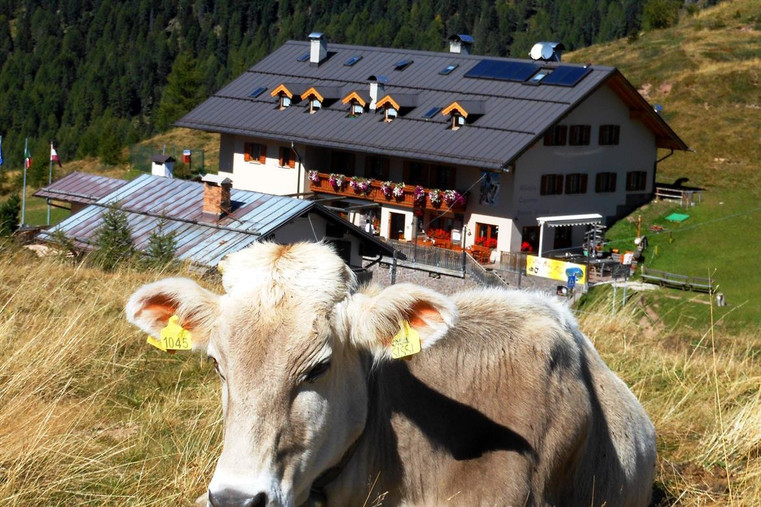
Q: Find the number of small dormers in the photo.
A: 5